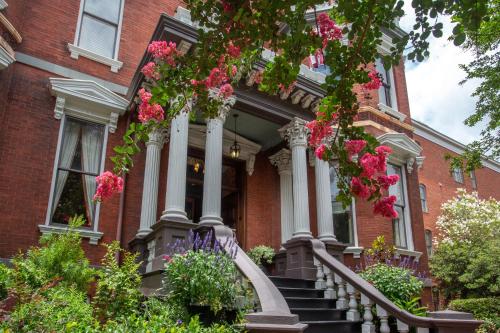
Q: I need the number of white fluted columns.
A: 6